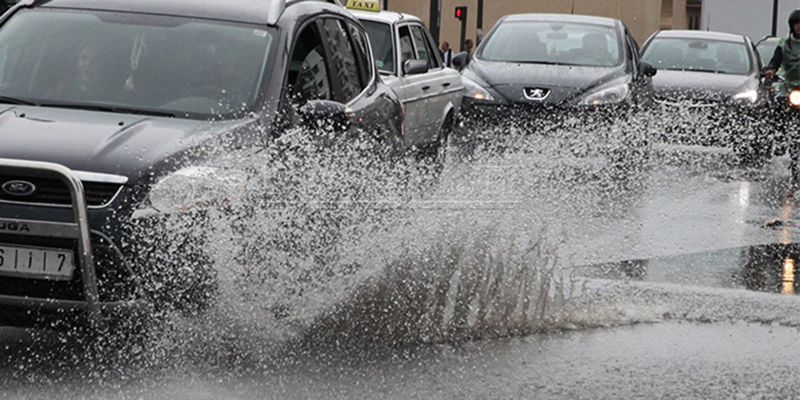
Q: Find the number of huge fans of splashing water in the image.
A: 1